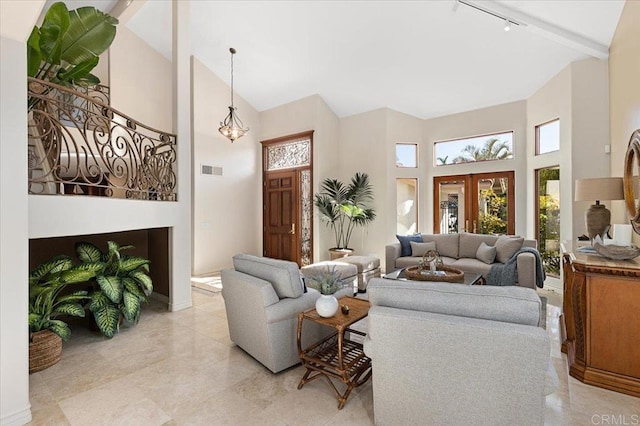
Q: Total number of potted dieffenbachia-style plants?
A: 2